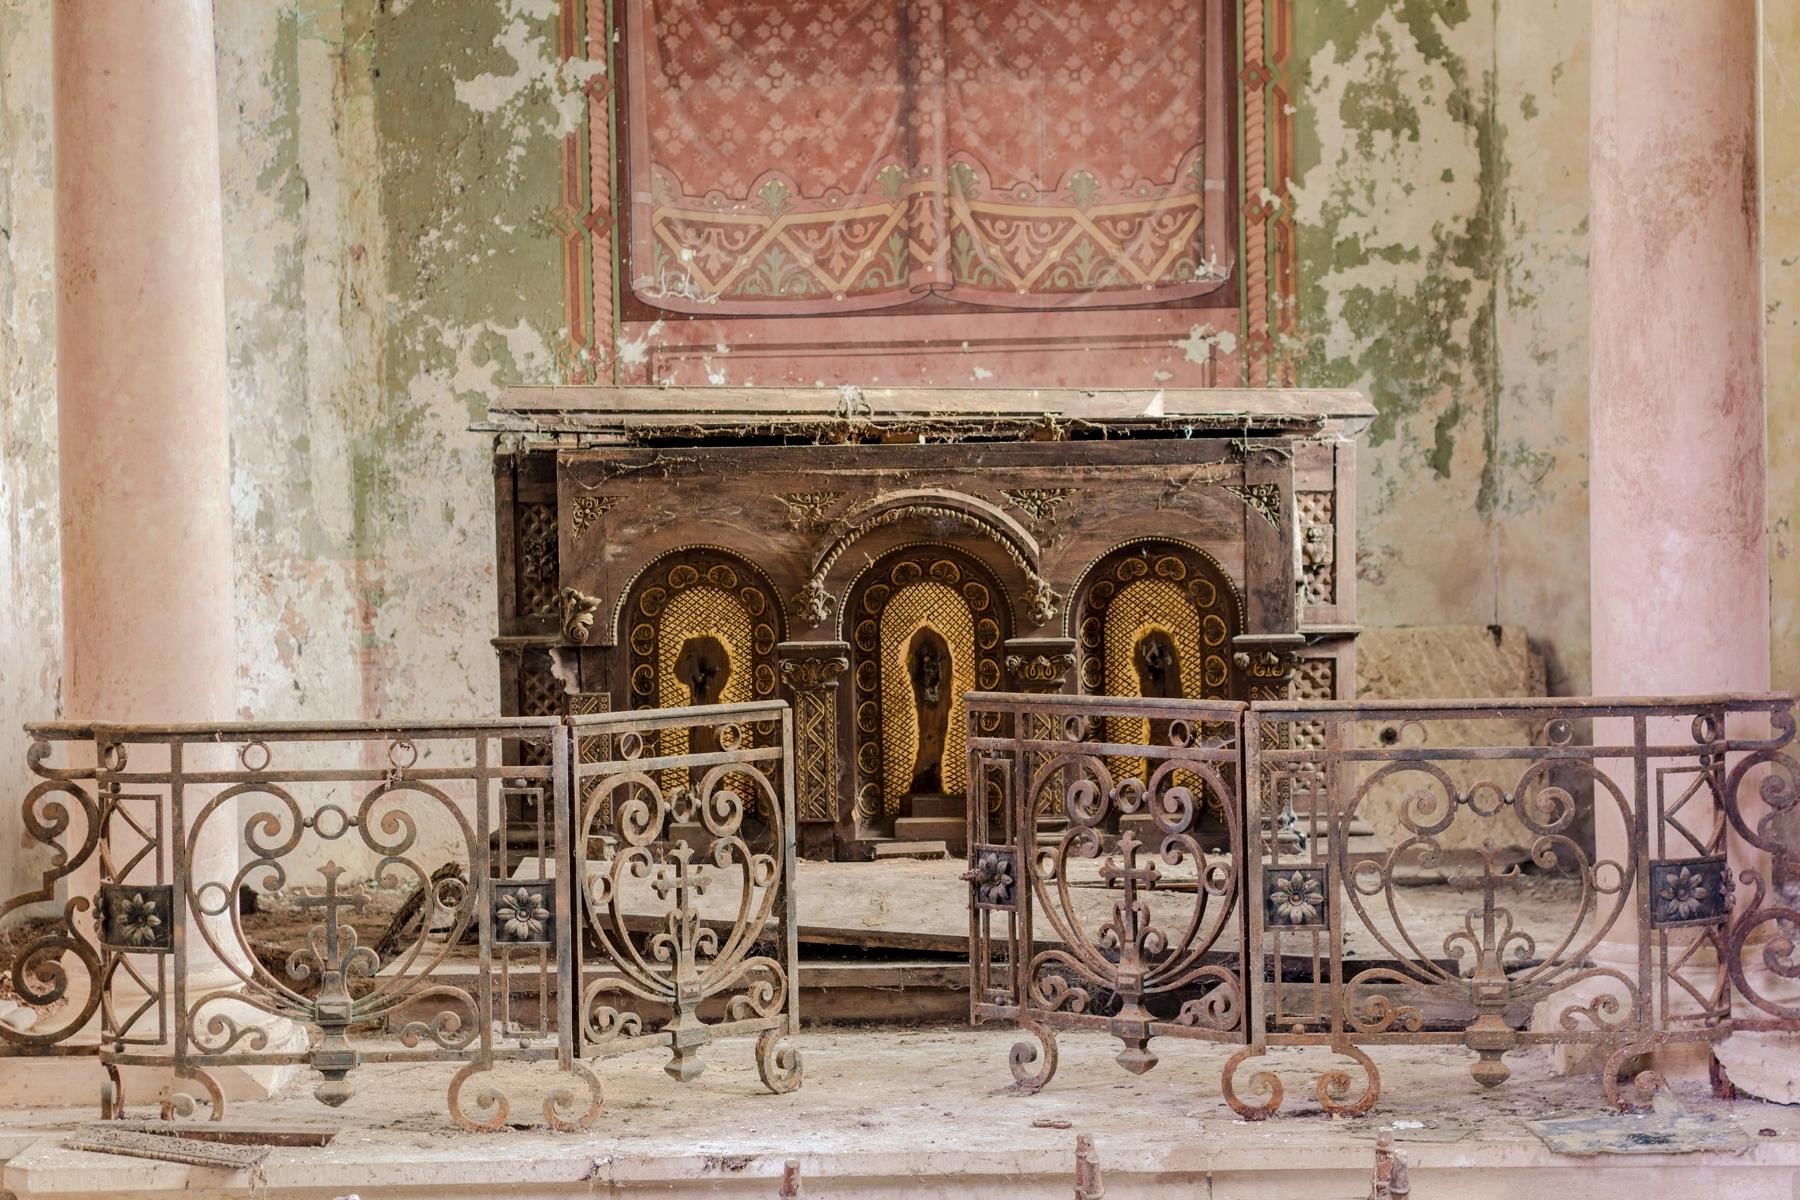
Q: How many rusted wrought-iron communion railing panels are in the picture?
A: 4